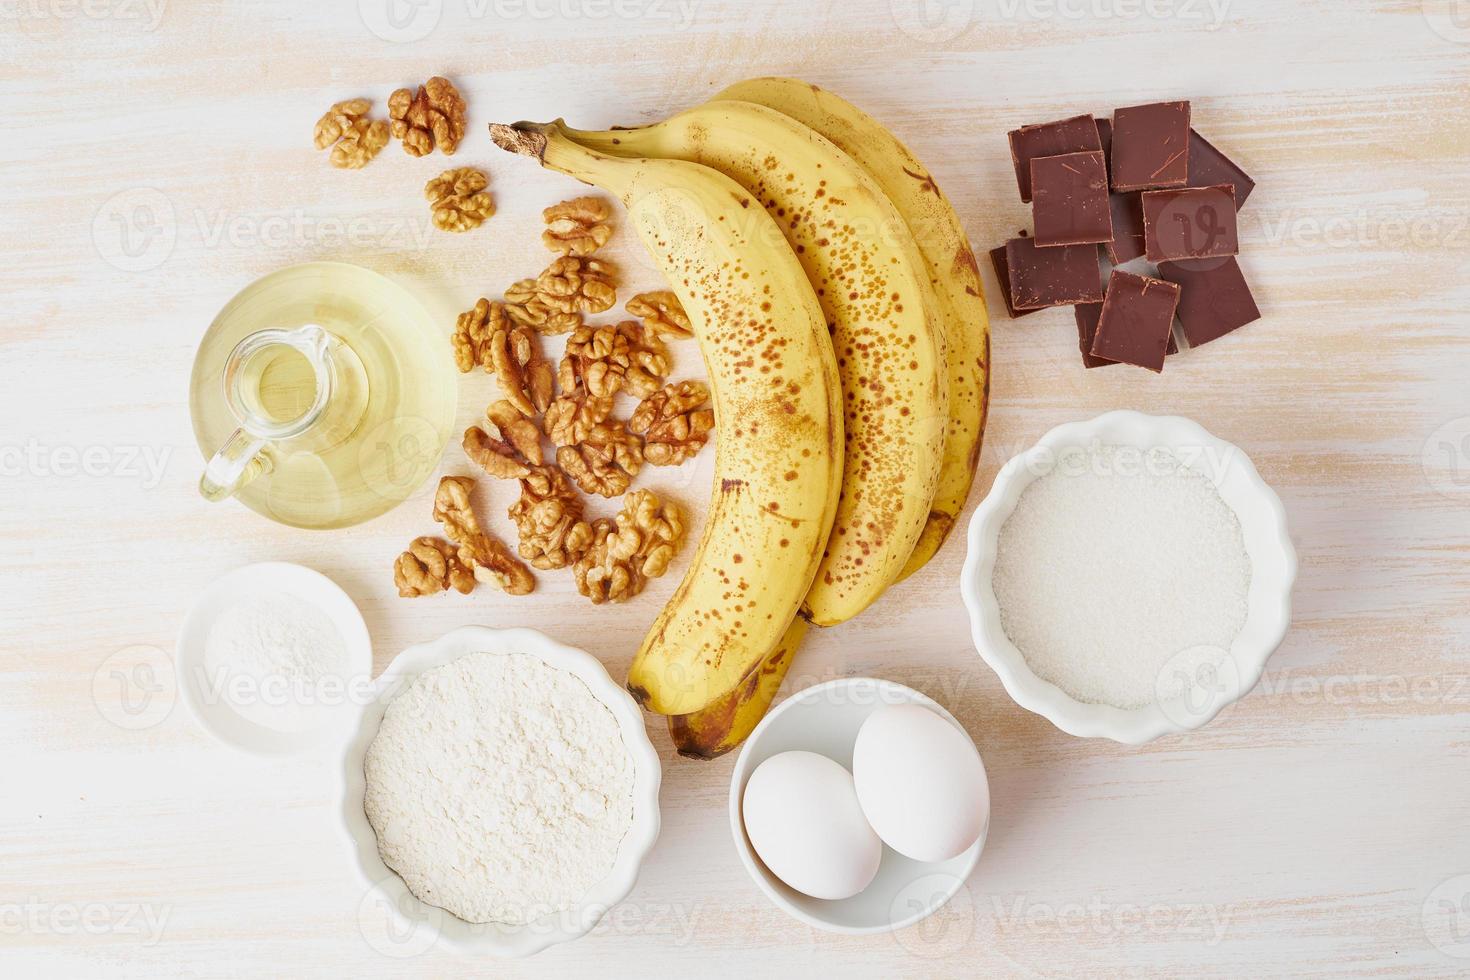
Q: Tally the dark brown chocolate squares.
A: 12